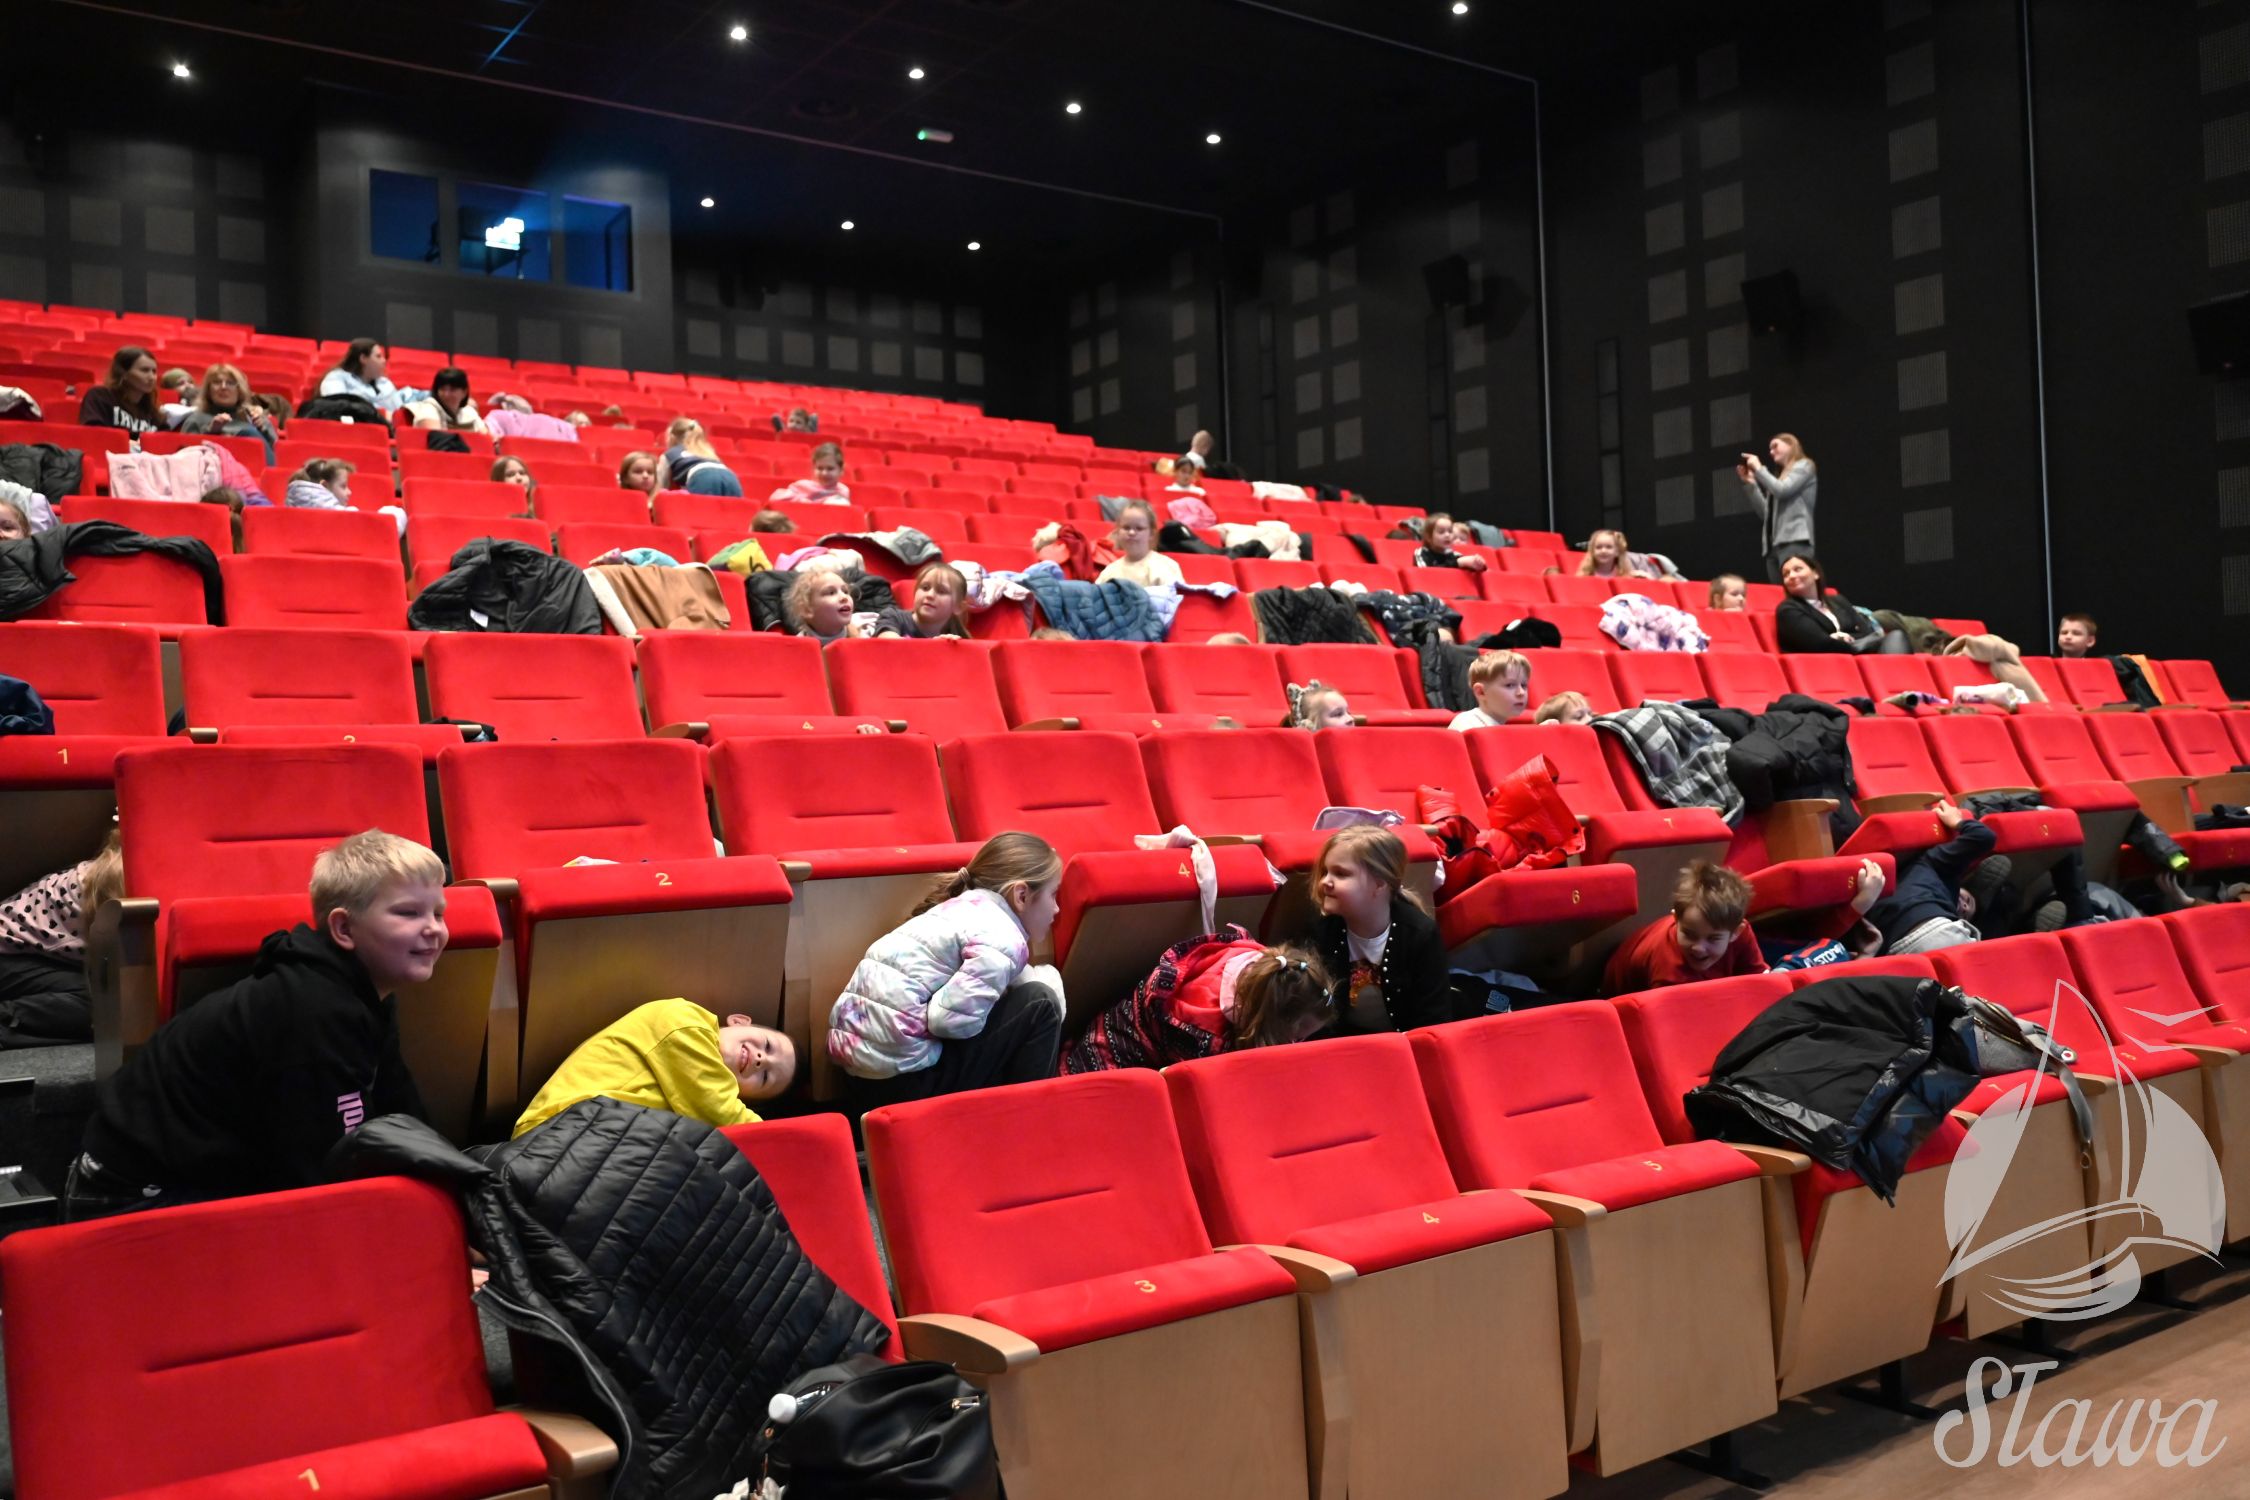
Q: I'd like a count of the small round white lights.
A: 9